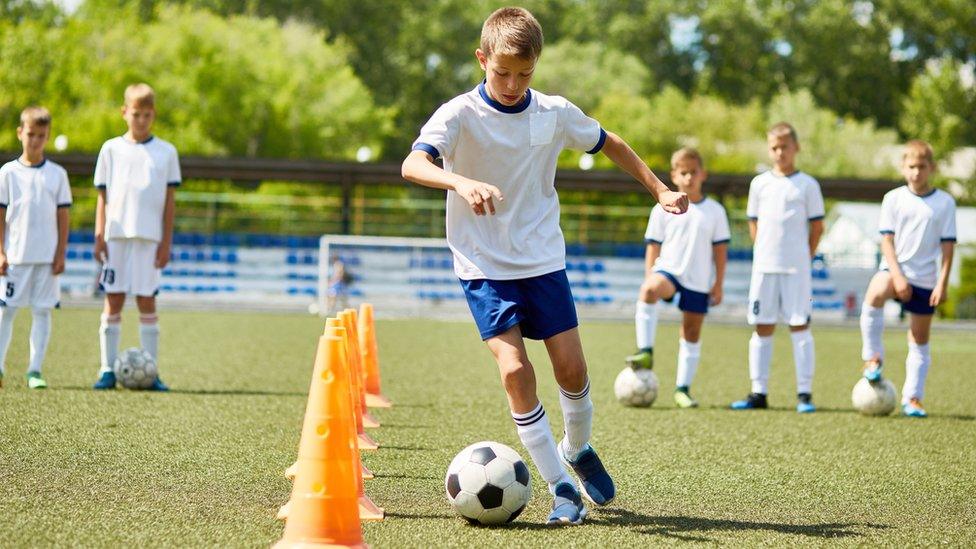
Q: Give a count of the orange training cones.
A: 6